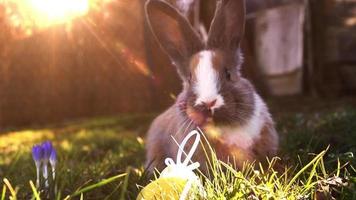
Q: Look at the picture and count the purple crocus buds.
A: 3